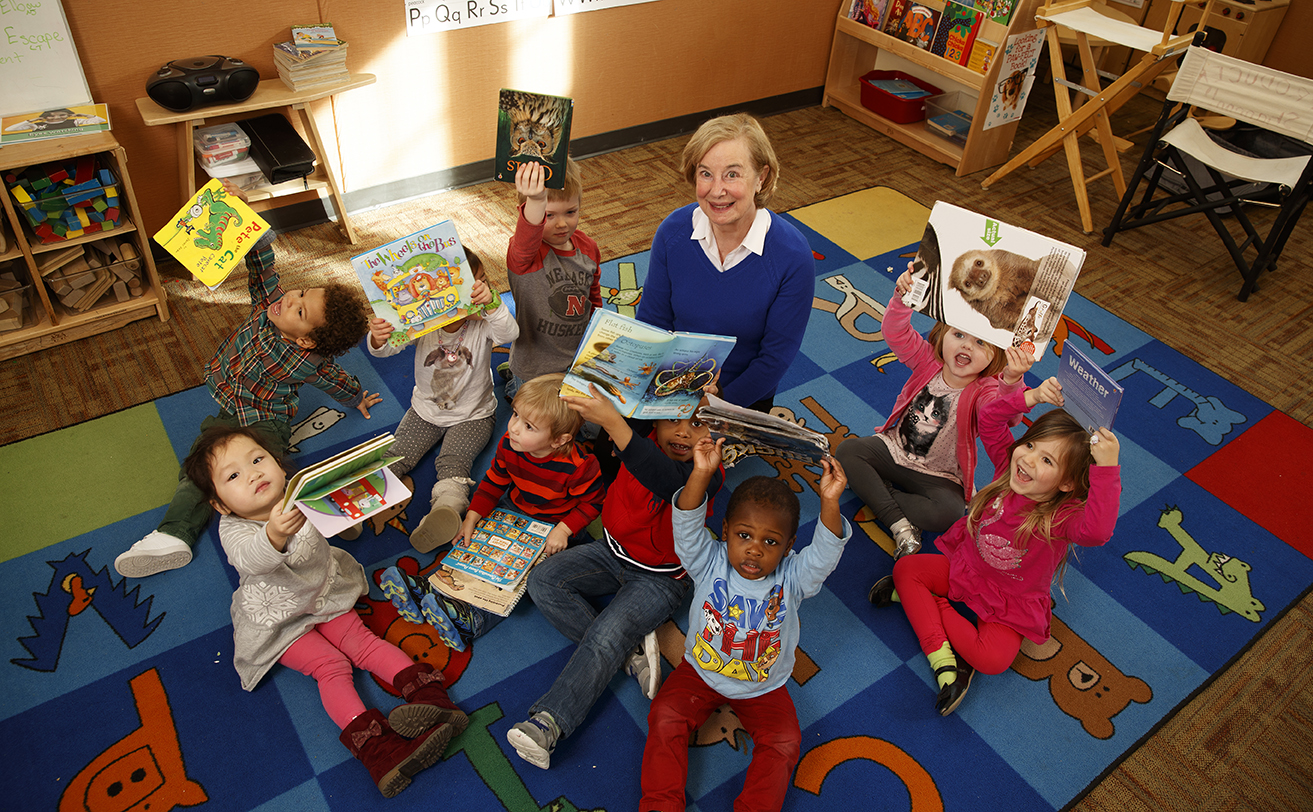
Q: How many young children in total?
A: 9